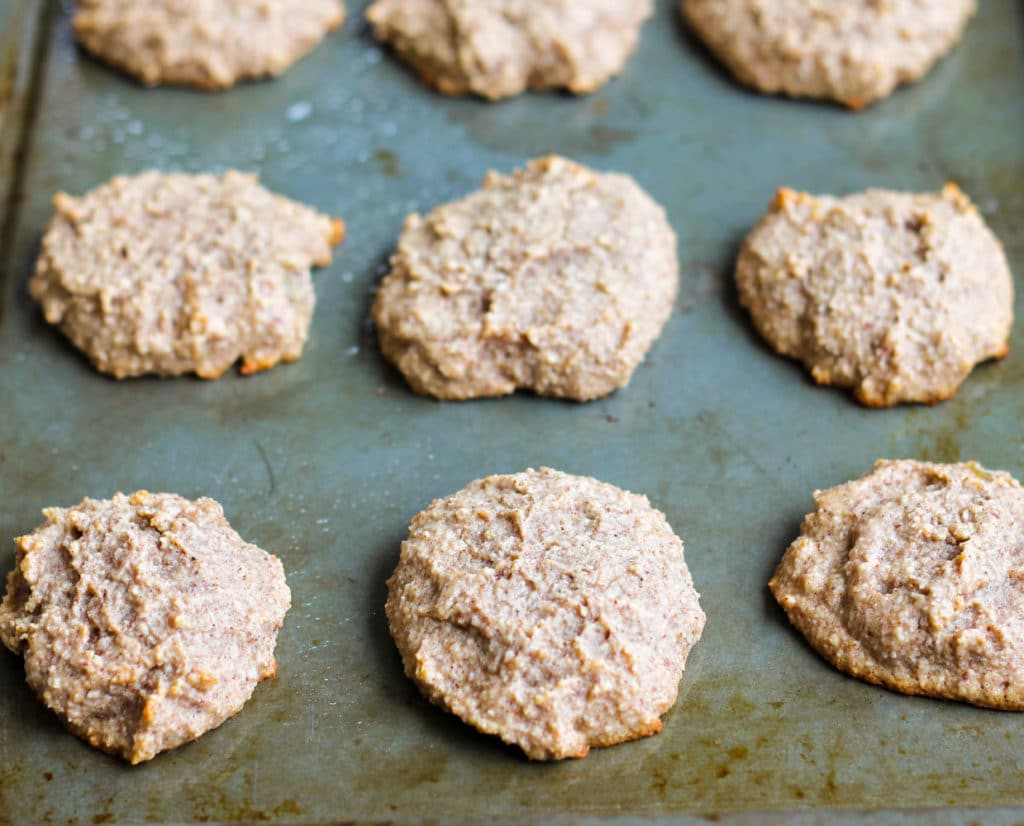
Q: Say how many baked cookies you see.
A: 9